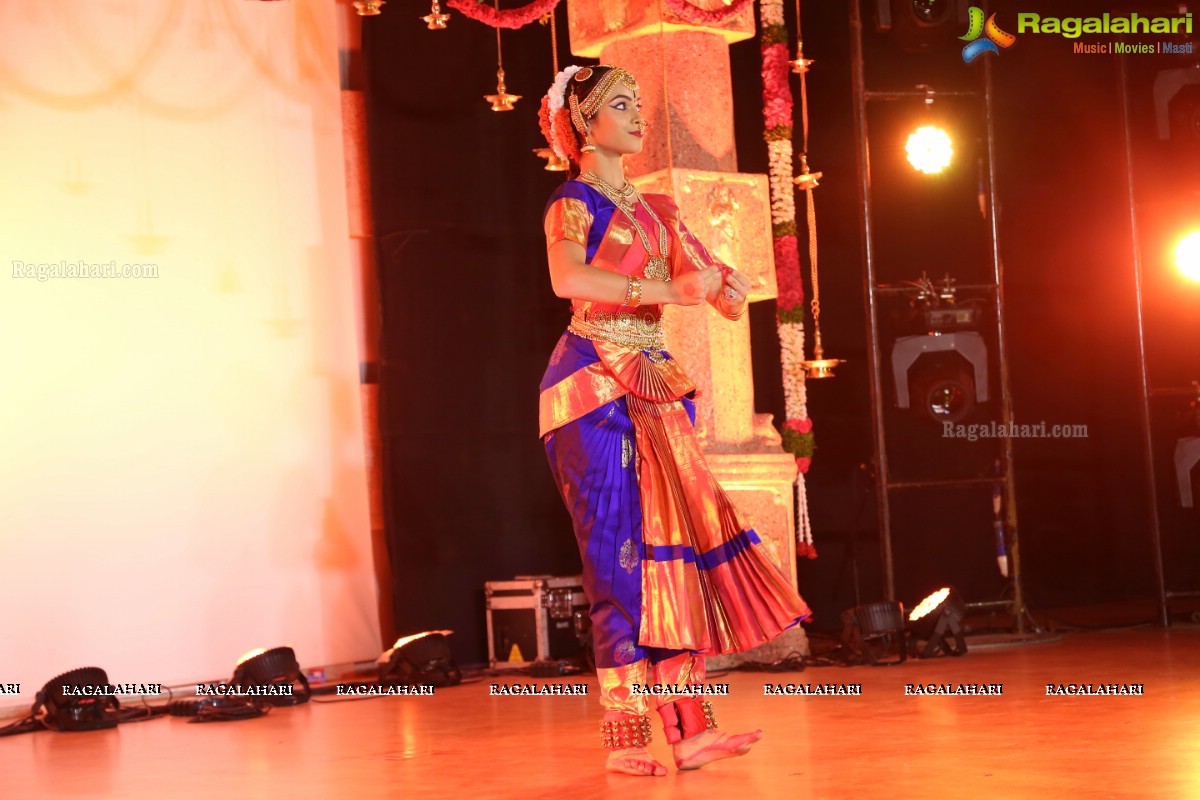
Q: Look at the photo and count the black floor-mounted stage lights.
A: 5